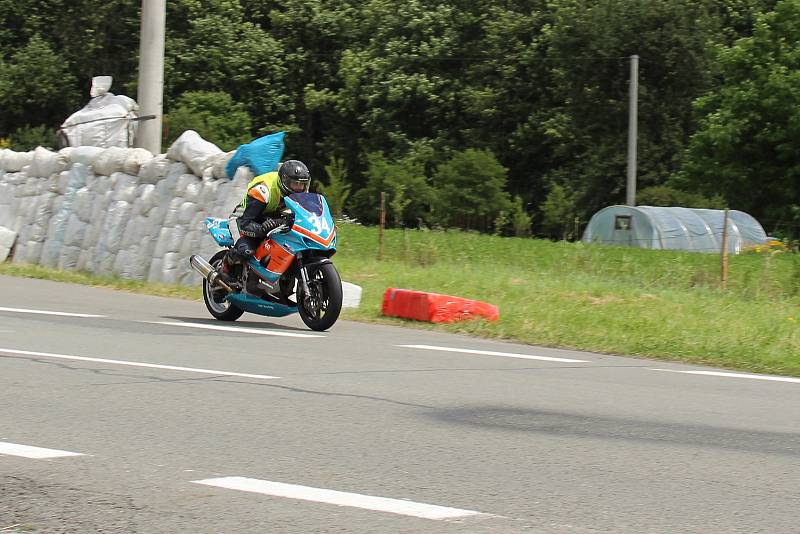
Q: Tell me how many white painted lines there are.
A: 7